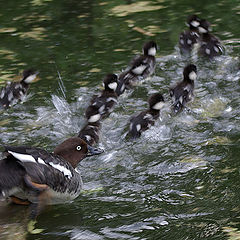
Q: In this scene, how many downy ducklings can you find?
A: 9